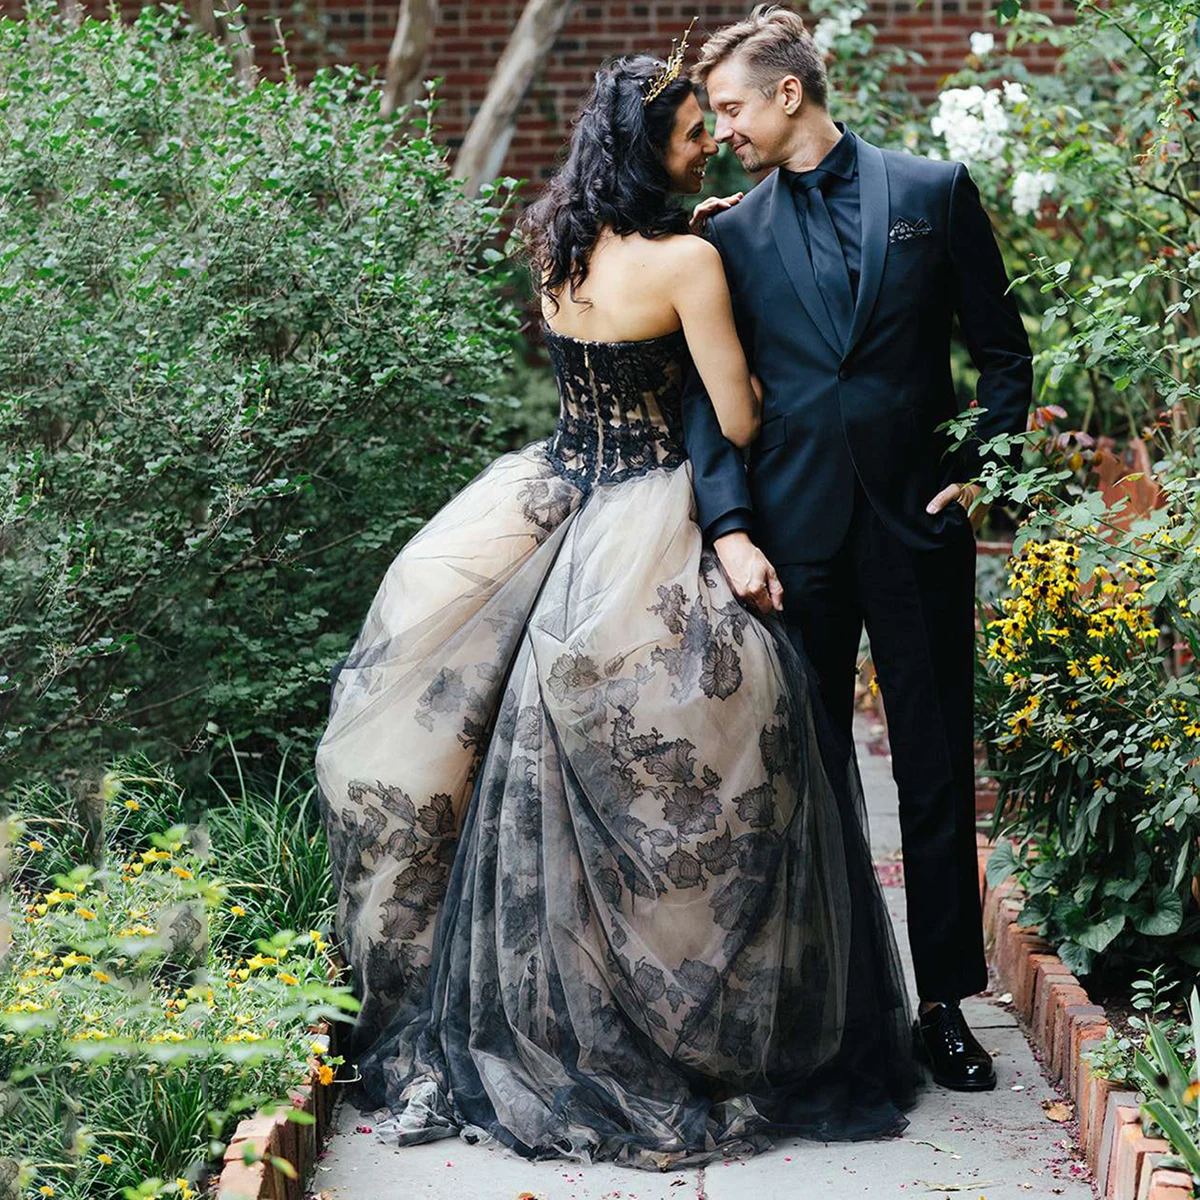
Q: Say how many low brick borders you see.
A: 2